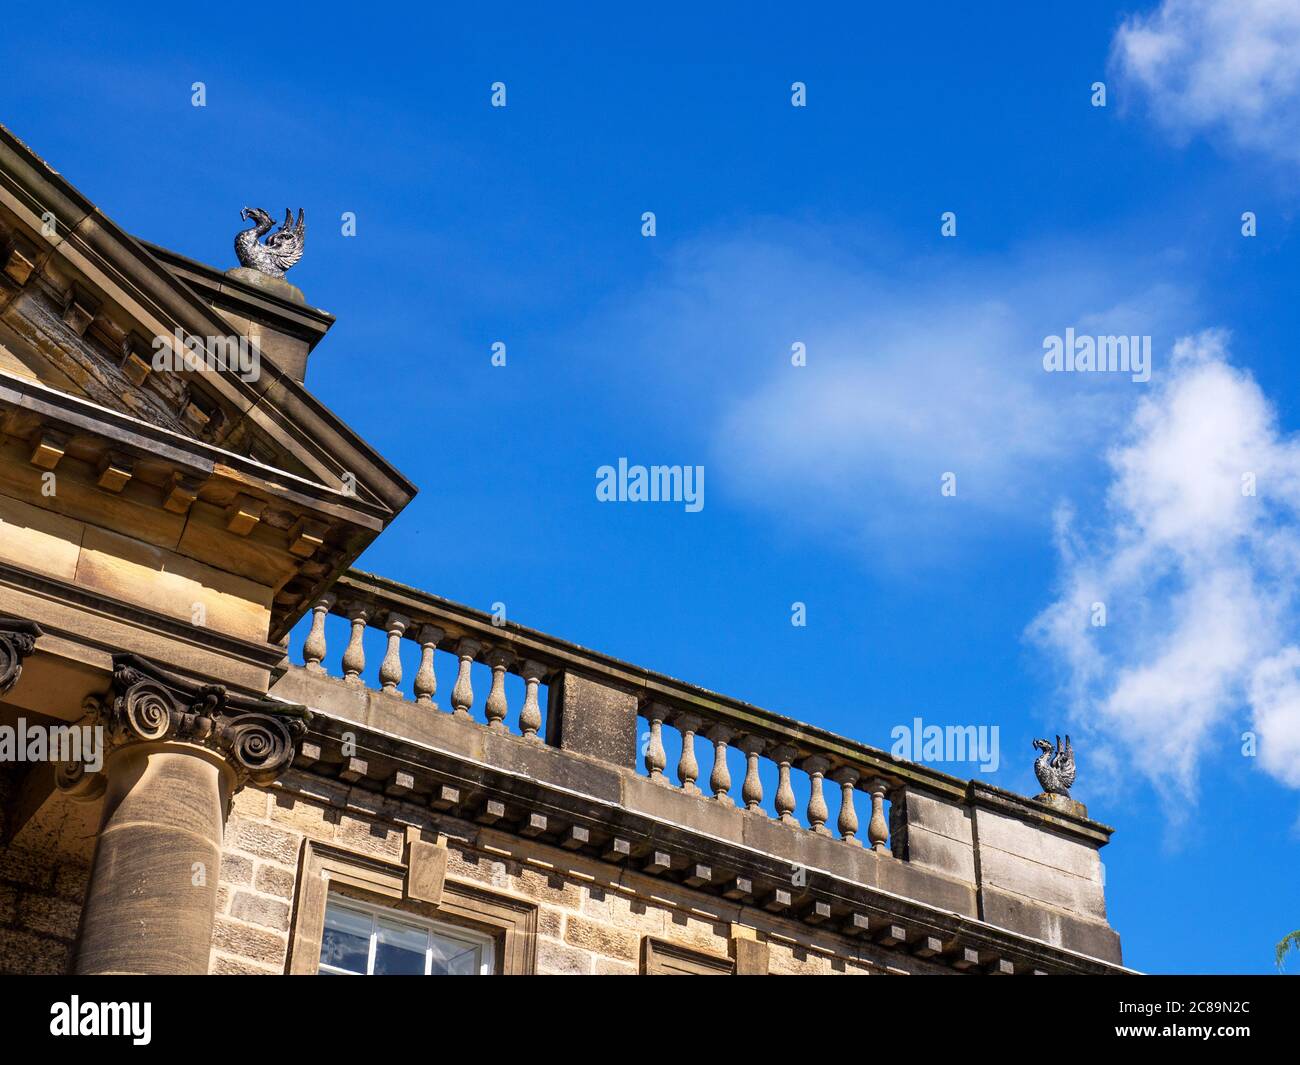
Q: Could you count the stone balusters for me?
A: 15